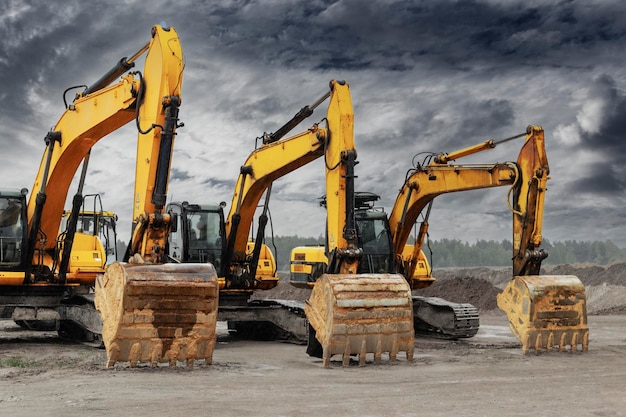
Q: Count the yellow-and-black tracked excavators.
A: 3